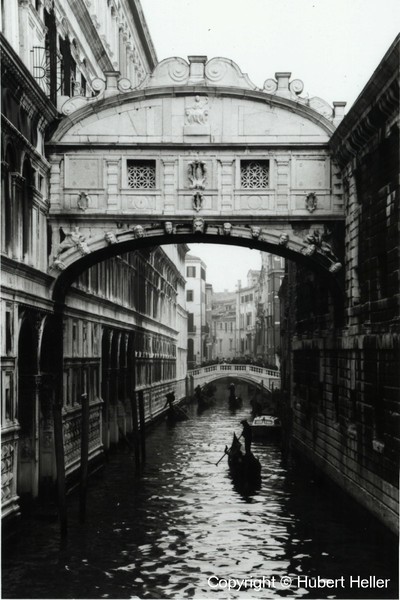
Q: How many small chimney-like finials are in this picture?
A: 4